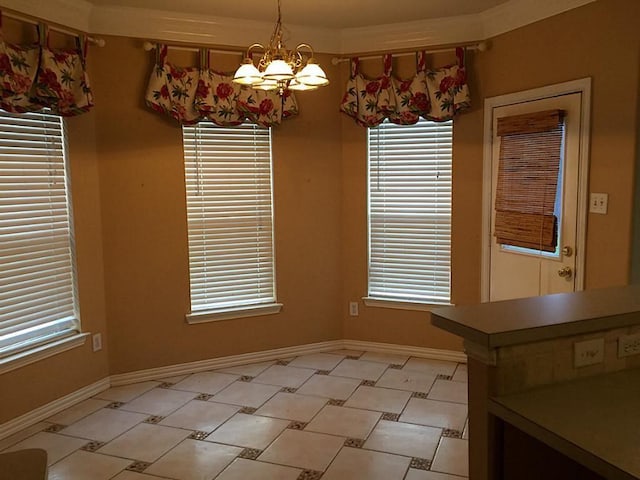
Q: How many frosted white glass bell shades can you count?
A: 5